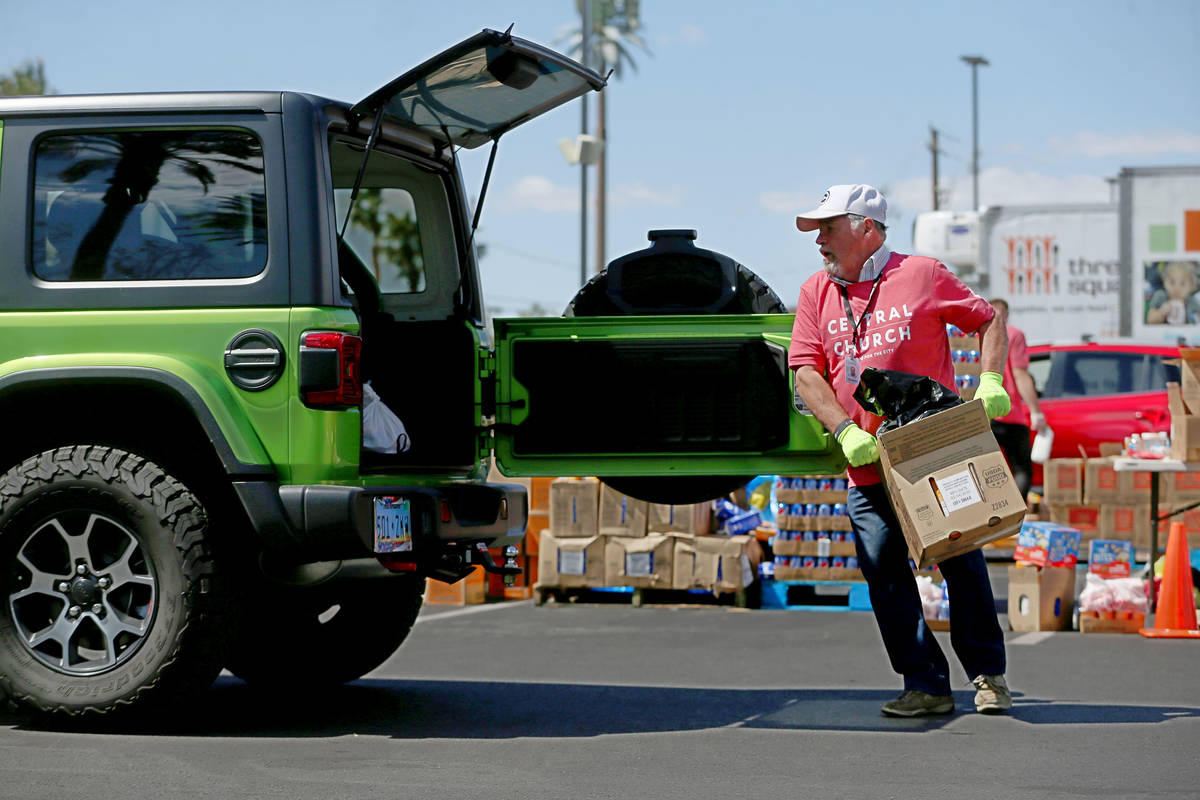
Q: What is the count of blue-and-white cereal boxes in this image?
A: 2